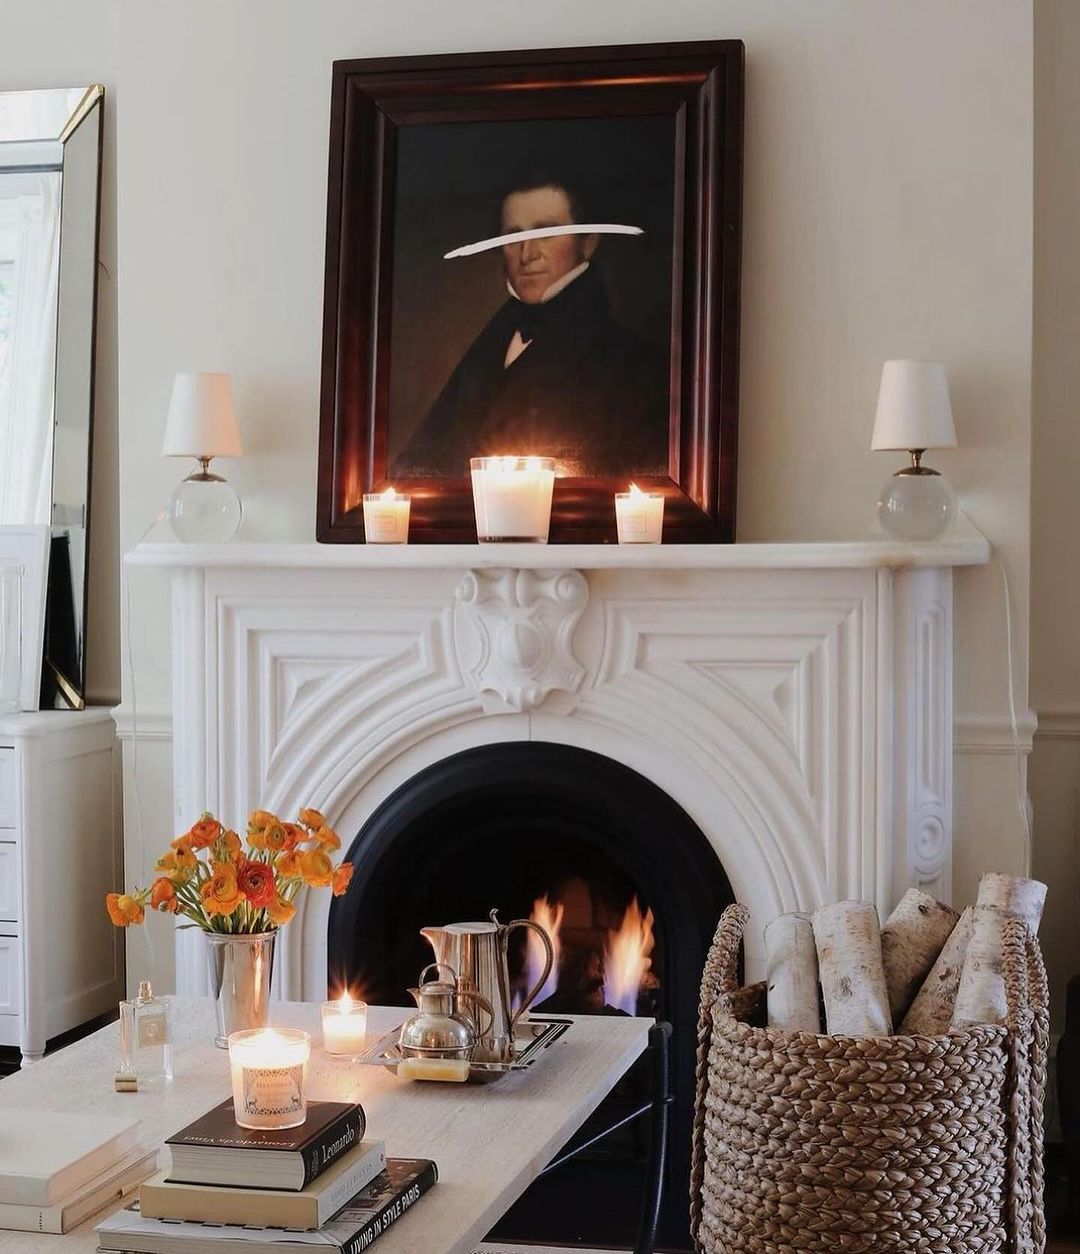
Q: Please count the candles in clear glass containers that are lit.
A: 5